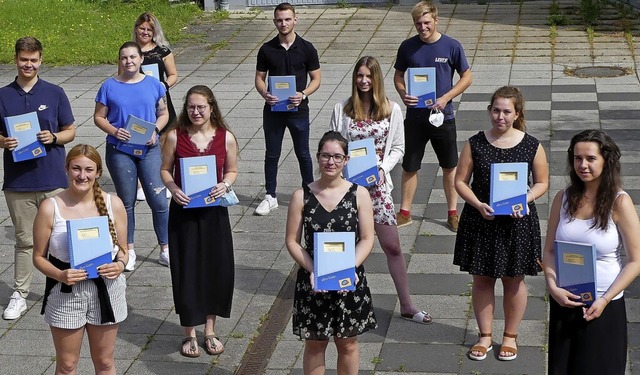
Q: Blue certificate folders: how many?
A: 11